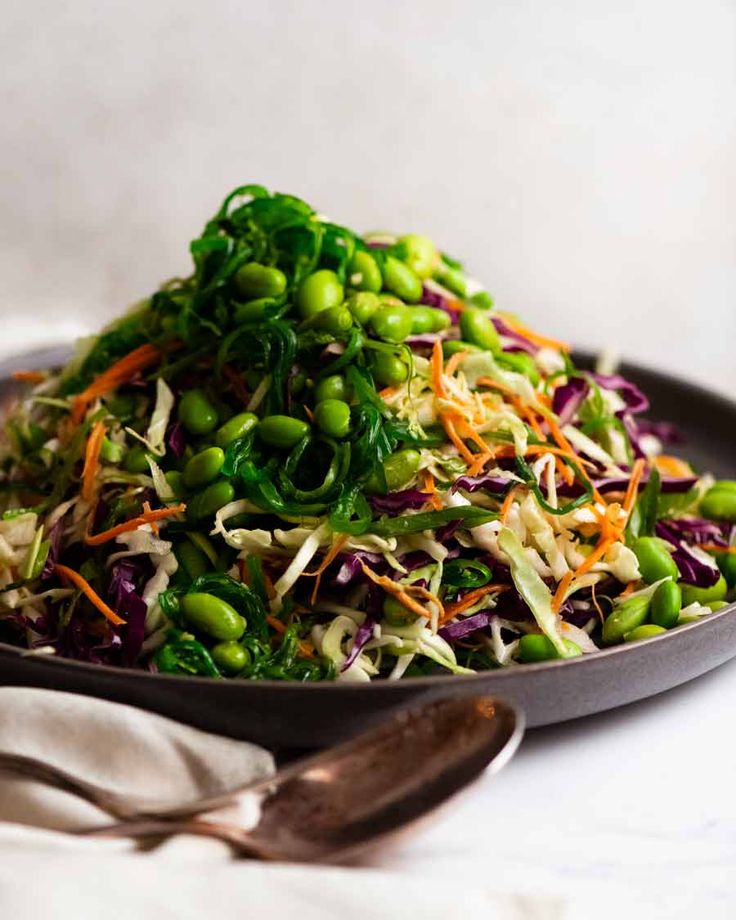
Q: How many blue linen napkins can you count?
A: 0